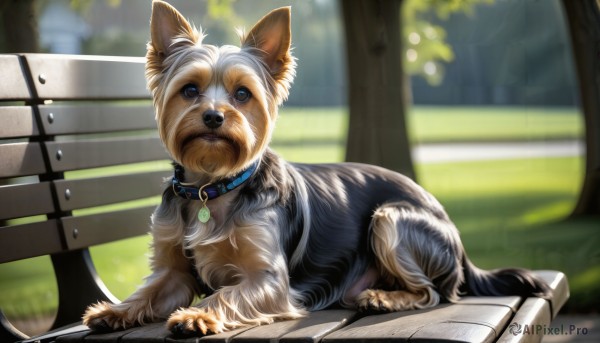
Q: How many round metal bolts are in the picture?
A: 5